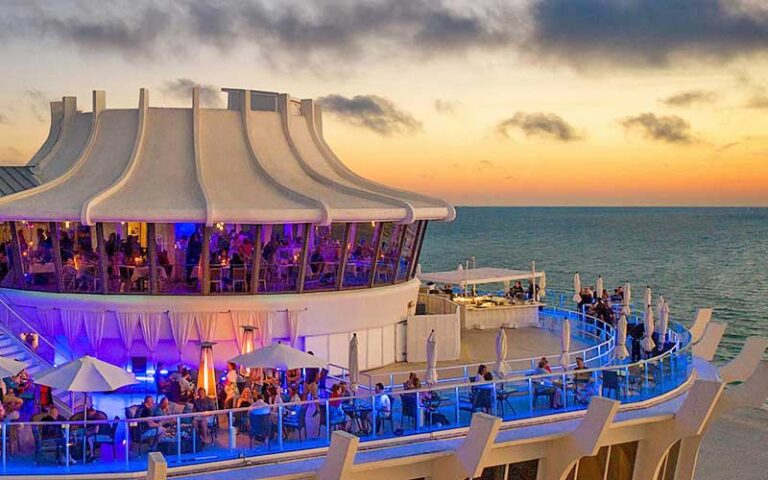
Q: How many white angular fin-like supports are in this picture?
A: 8